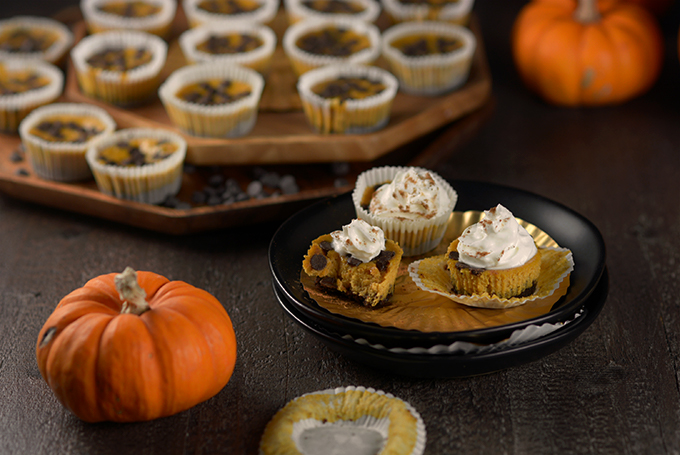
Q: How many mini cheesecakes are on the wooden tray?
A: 14